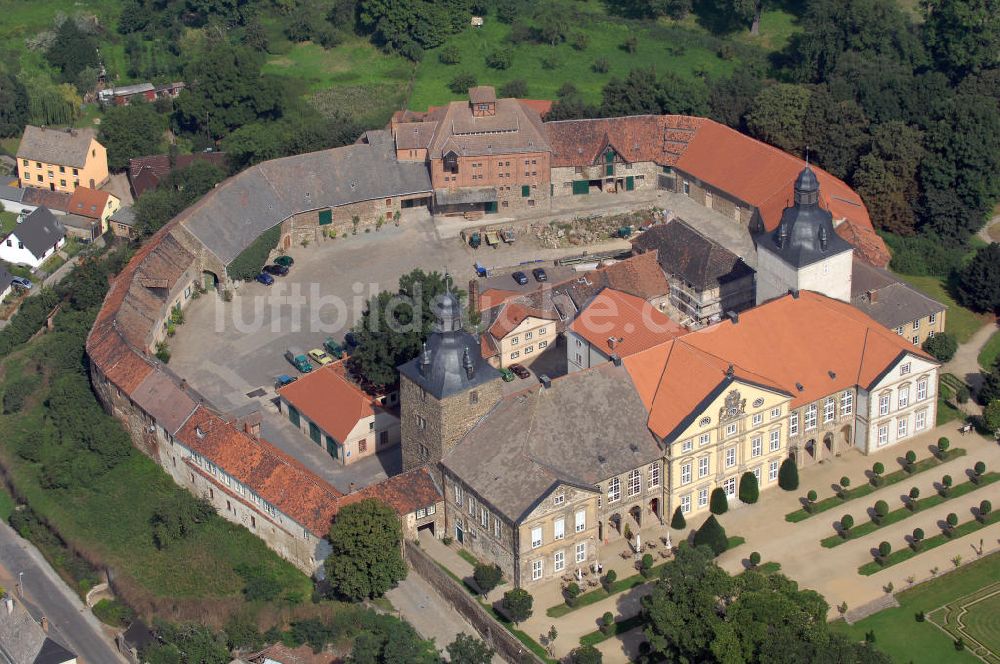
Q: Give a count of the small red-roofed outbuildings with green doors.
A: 1